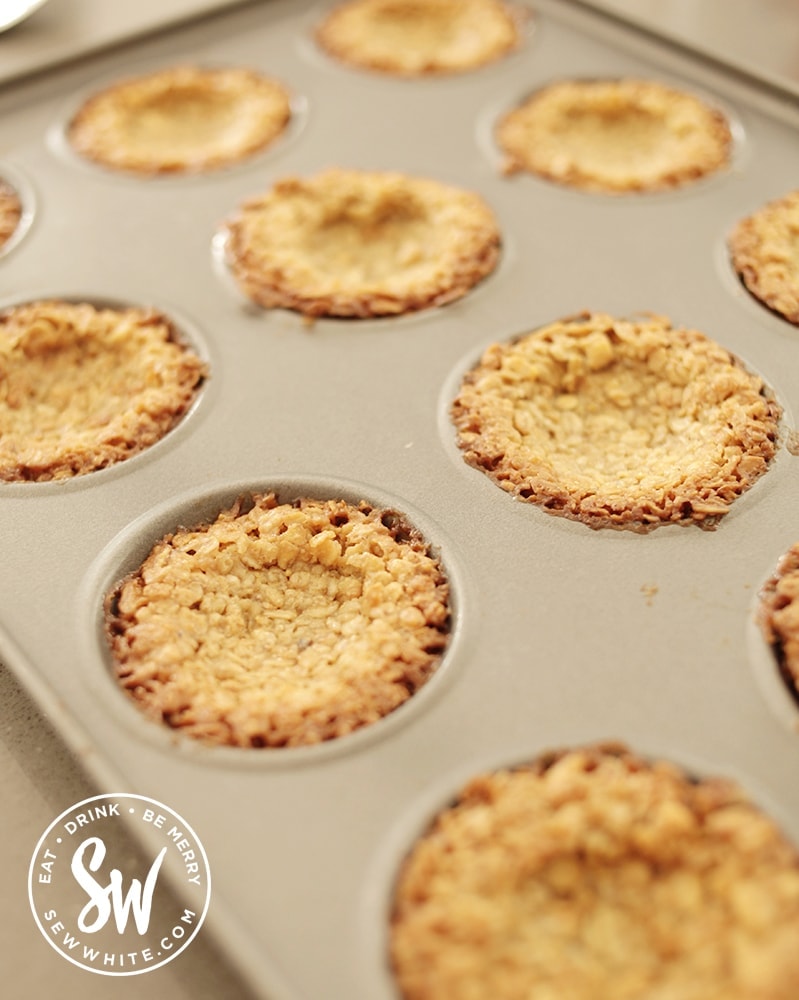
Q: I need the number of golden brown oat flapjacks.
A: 11